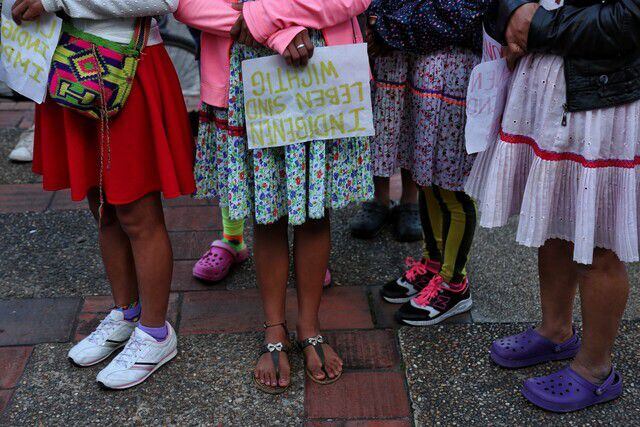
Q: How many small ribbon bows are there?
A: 2